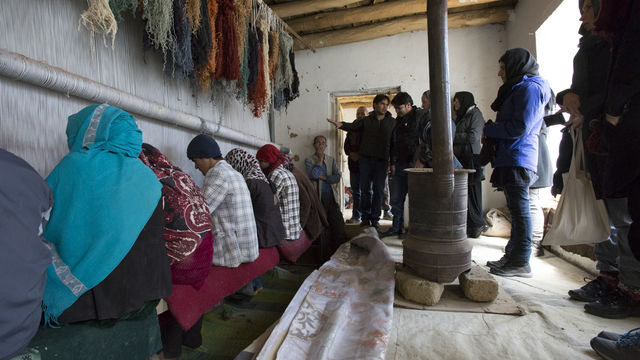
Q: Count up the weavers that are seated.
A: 7